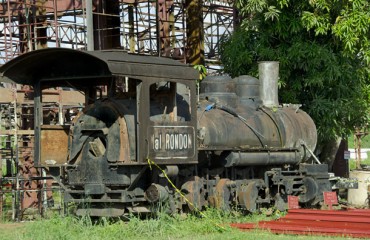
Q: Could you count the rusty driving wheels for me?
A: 3